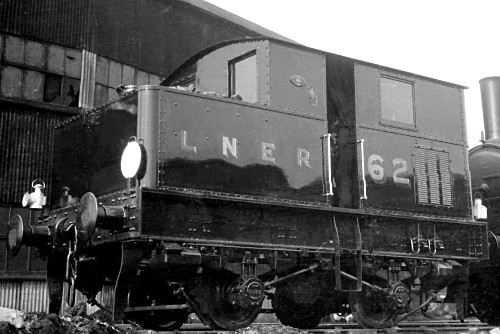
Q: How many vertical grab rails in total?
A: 2